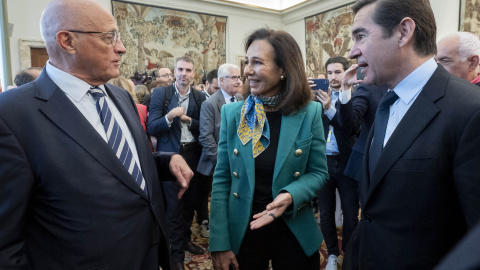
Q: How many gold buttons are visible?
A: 5